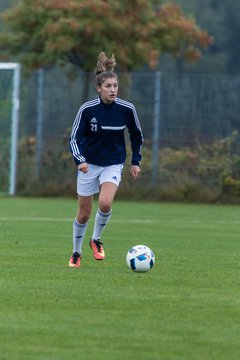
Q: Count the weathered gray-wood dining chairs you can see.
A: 0